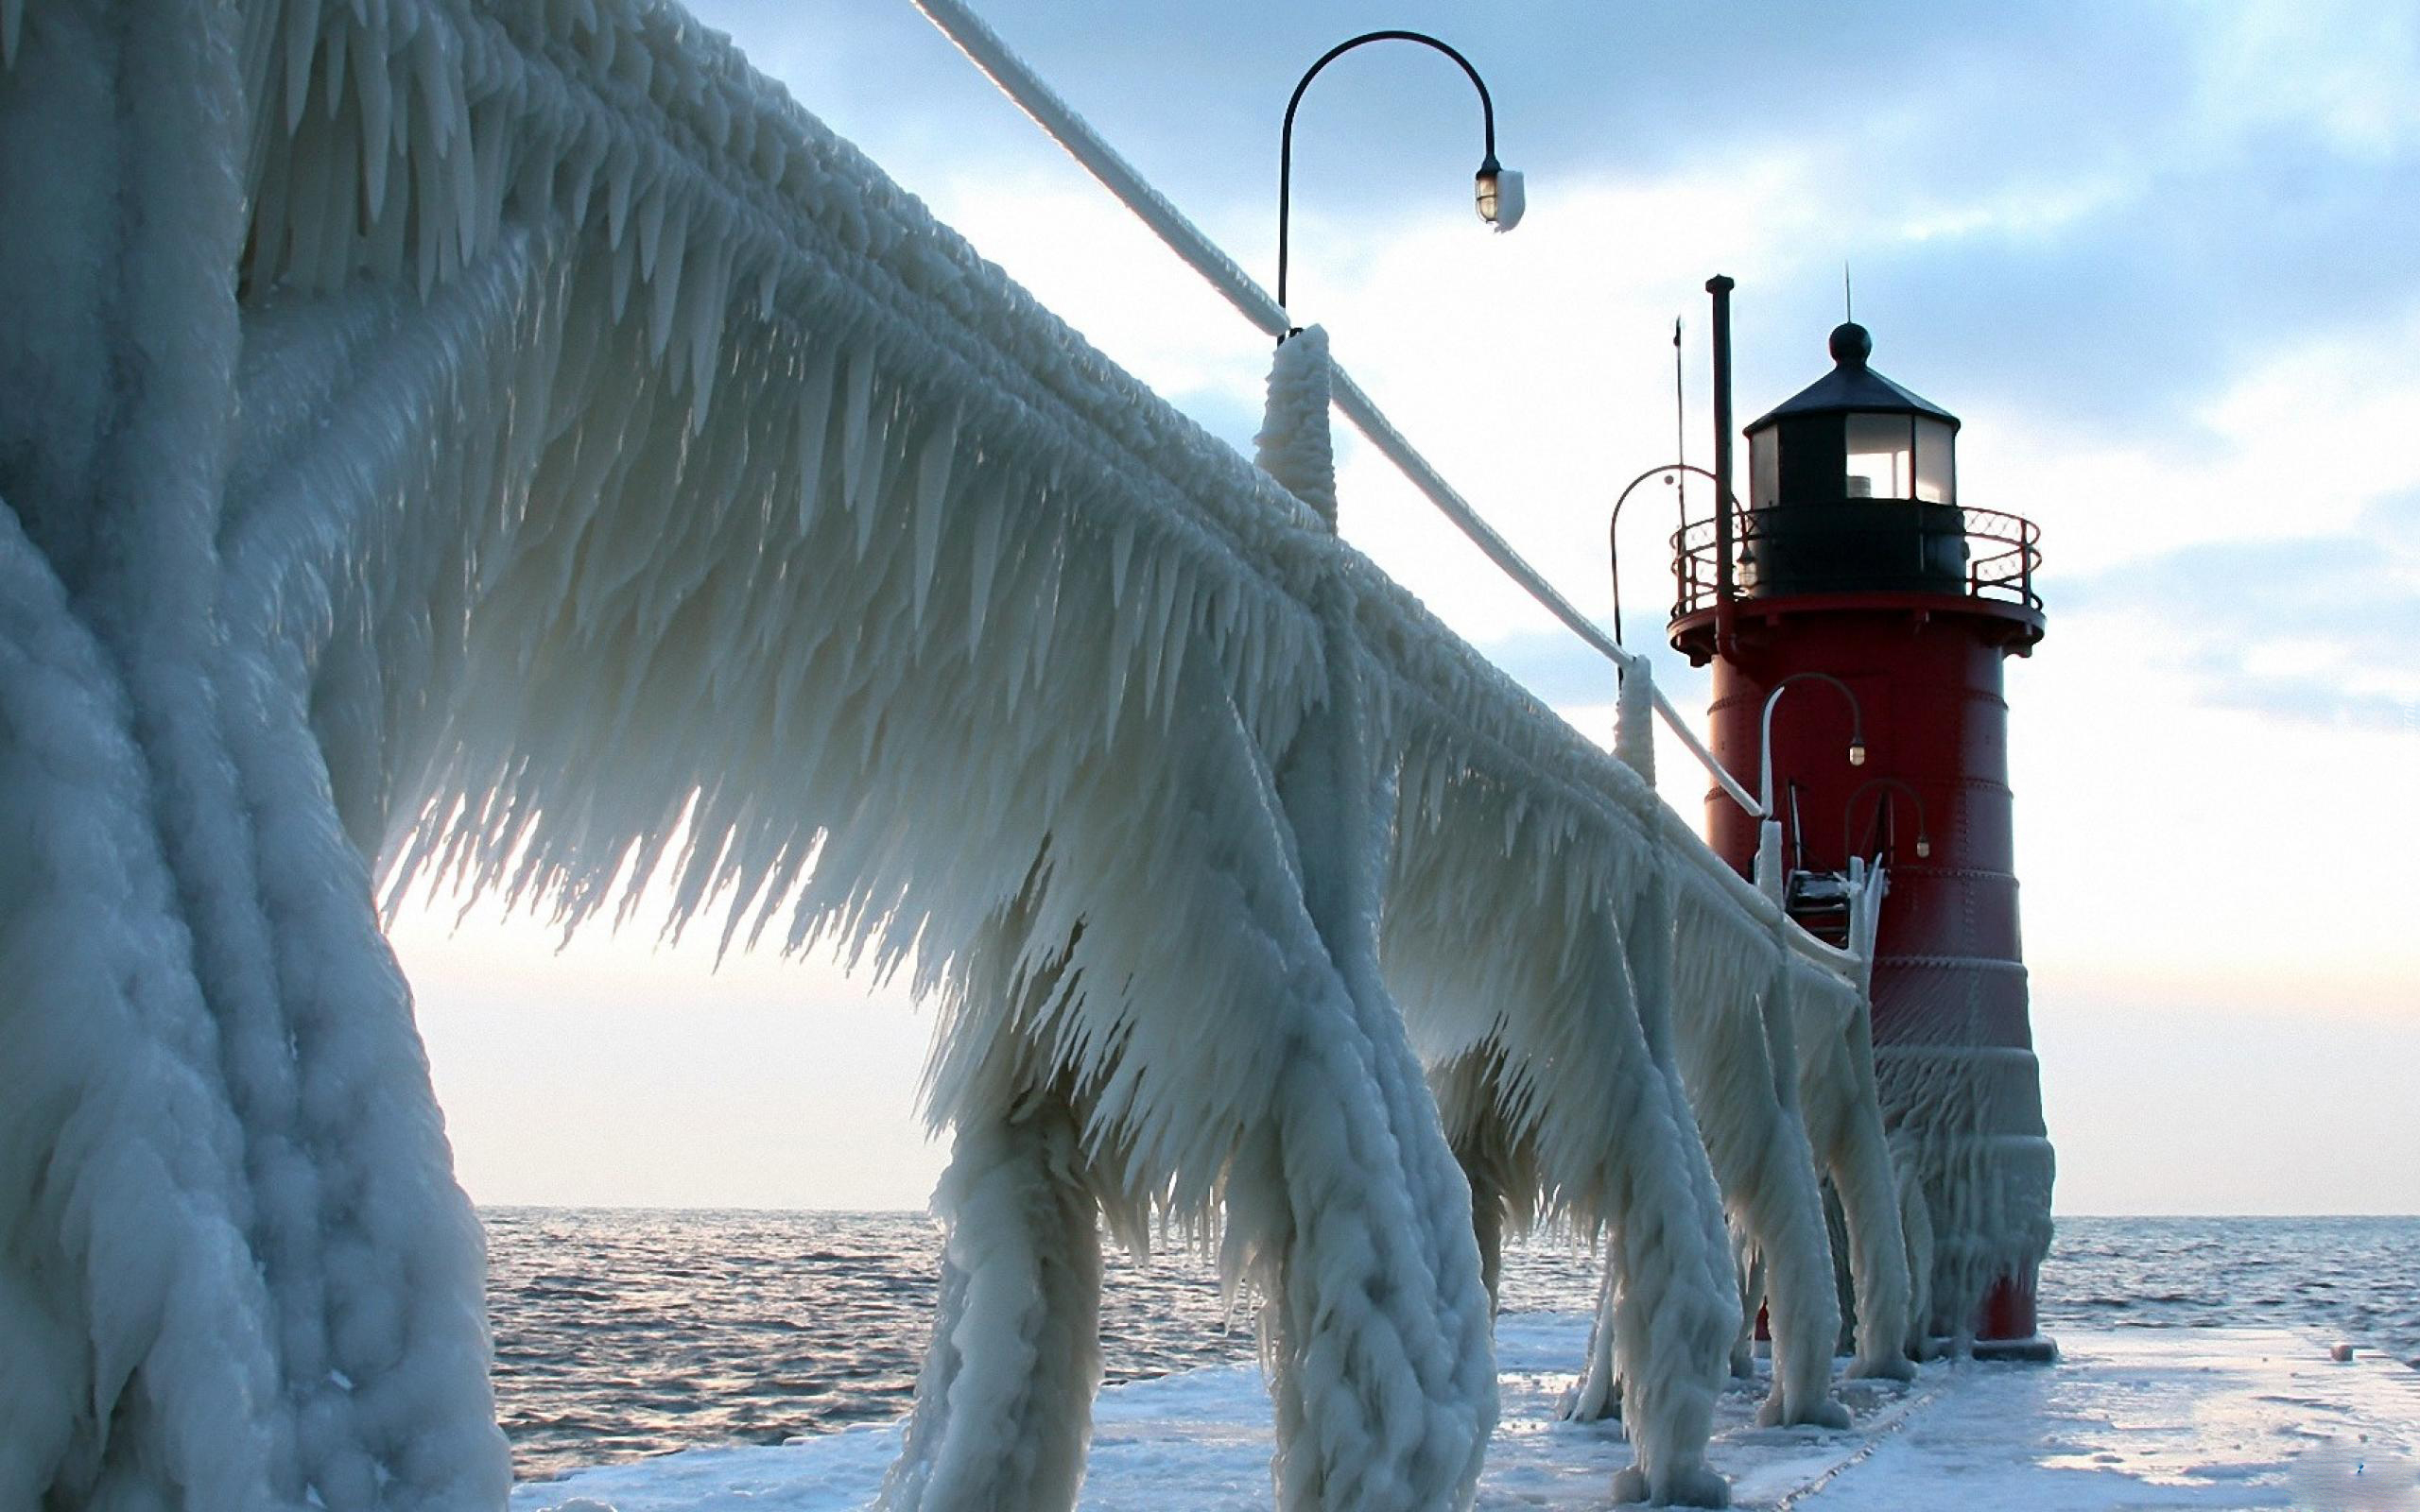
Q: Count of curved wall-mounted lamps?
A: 4